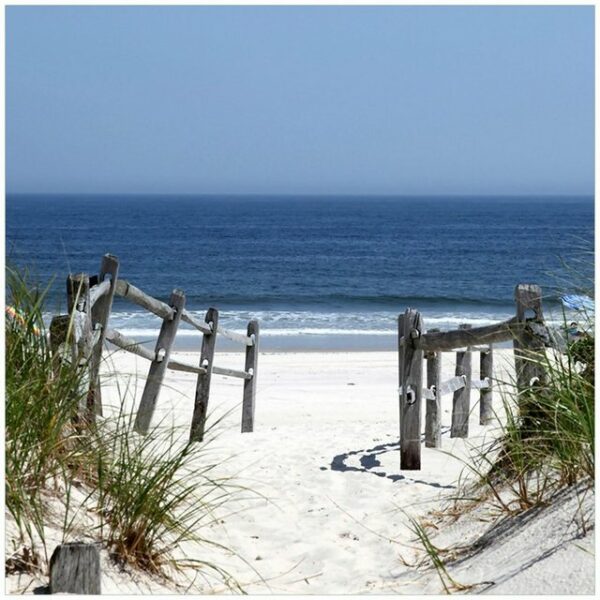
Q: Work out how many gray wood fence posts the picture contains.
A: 12